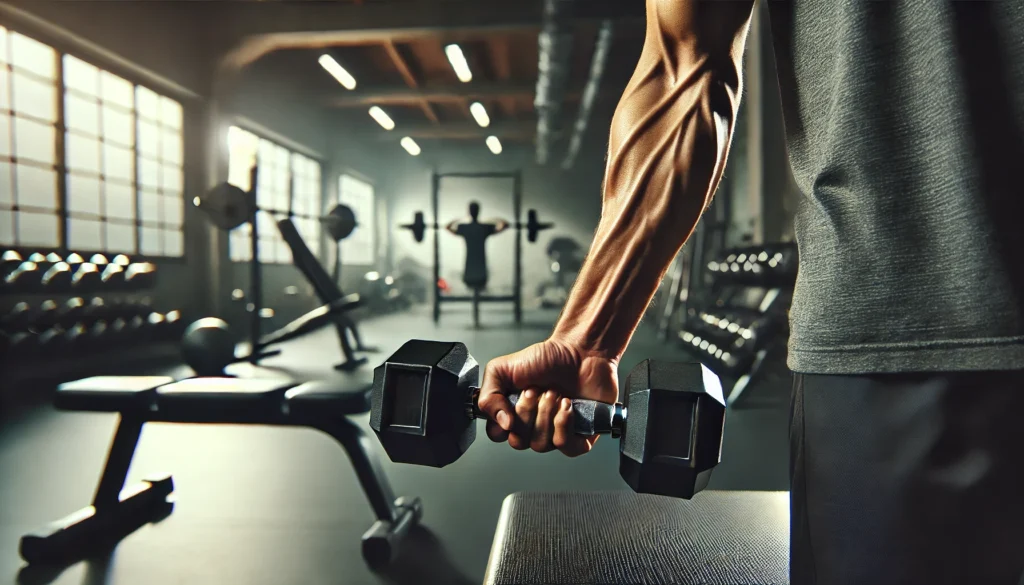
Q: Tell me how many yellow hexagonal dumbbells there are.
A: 0